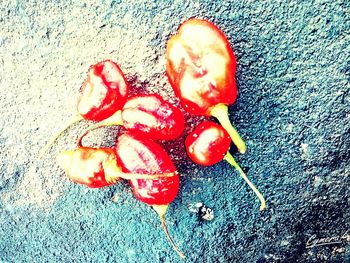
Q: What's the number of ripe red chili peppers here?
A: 6